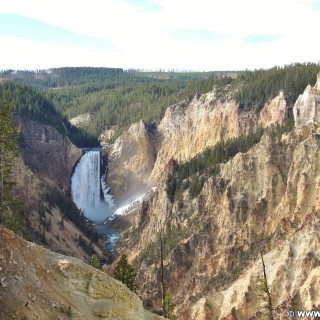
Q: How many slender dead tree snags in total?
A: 2